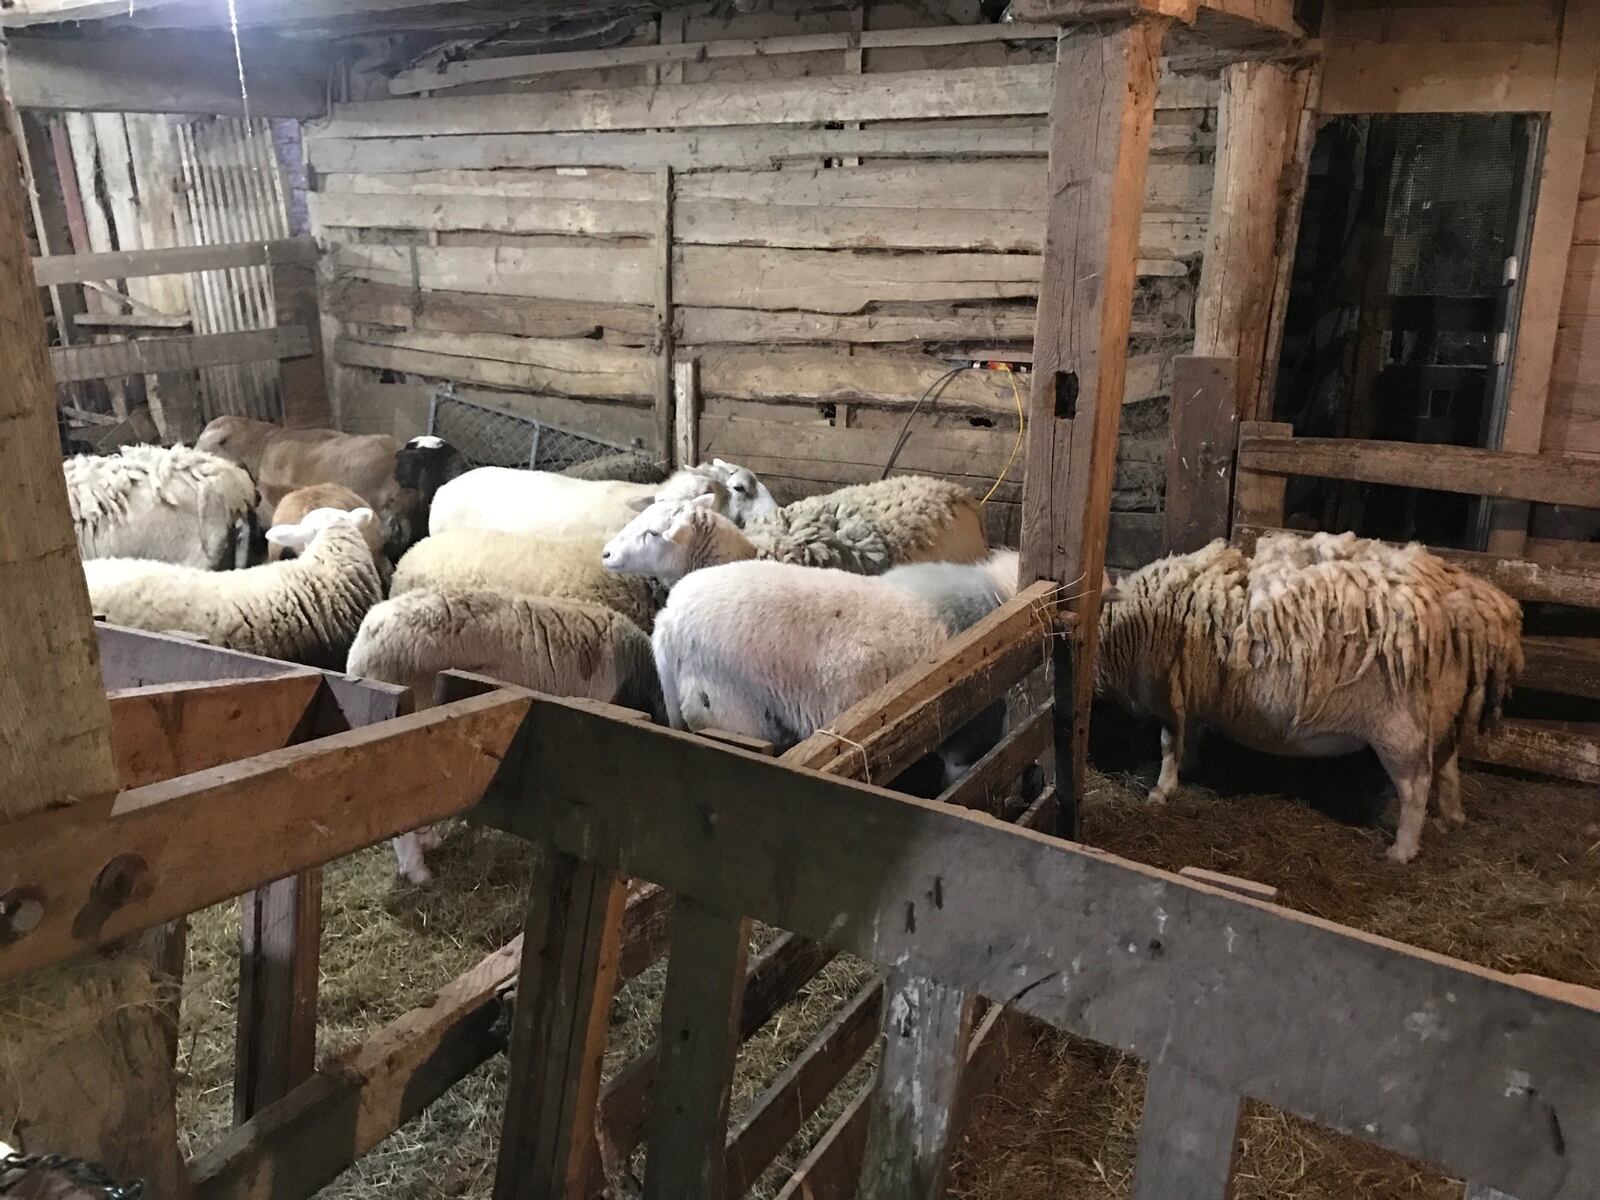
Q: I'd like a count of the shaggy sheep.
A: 3